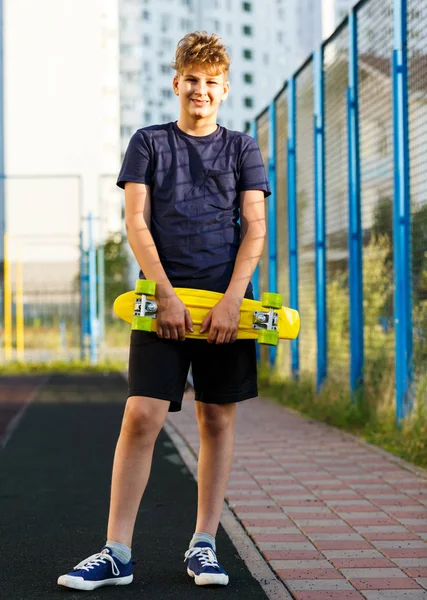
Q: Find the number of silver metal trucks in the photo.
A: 2